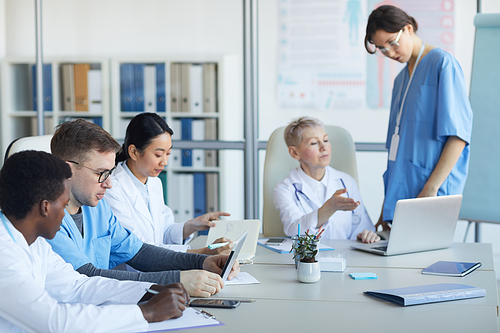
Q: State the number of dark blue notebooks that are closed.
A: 1